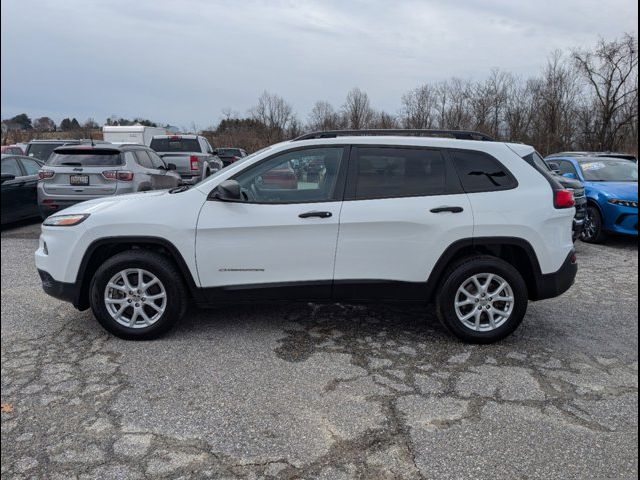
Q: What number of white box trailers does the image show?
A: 1